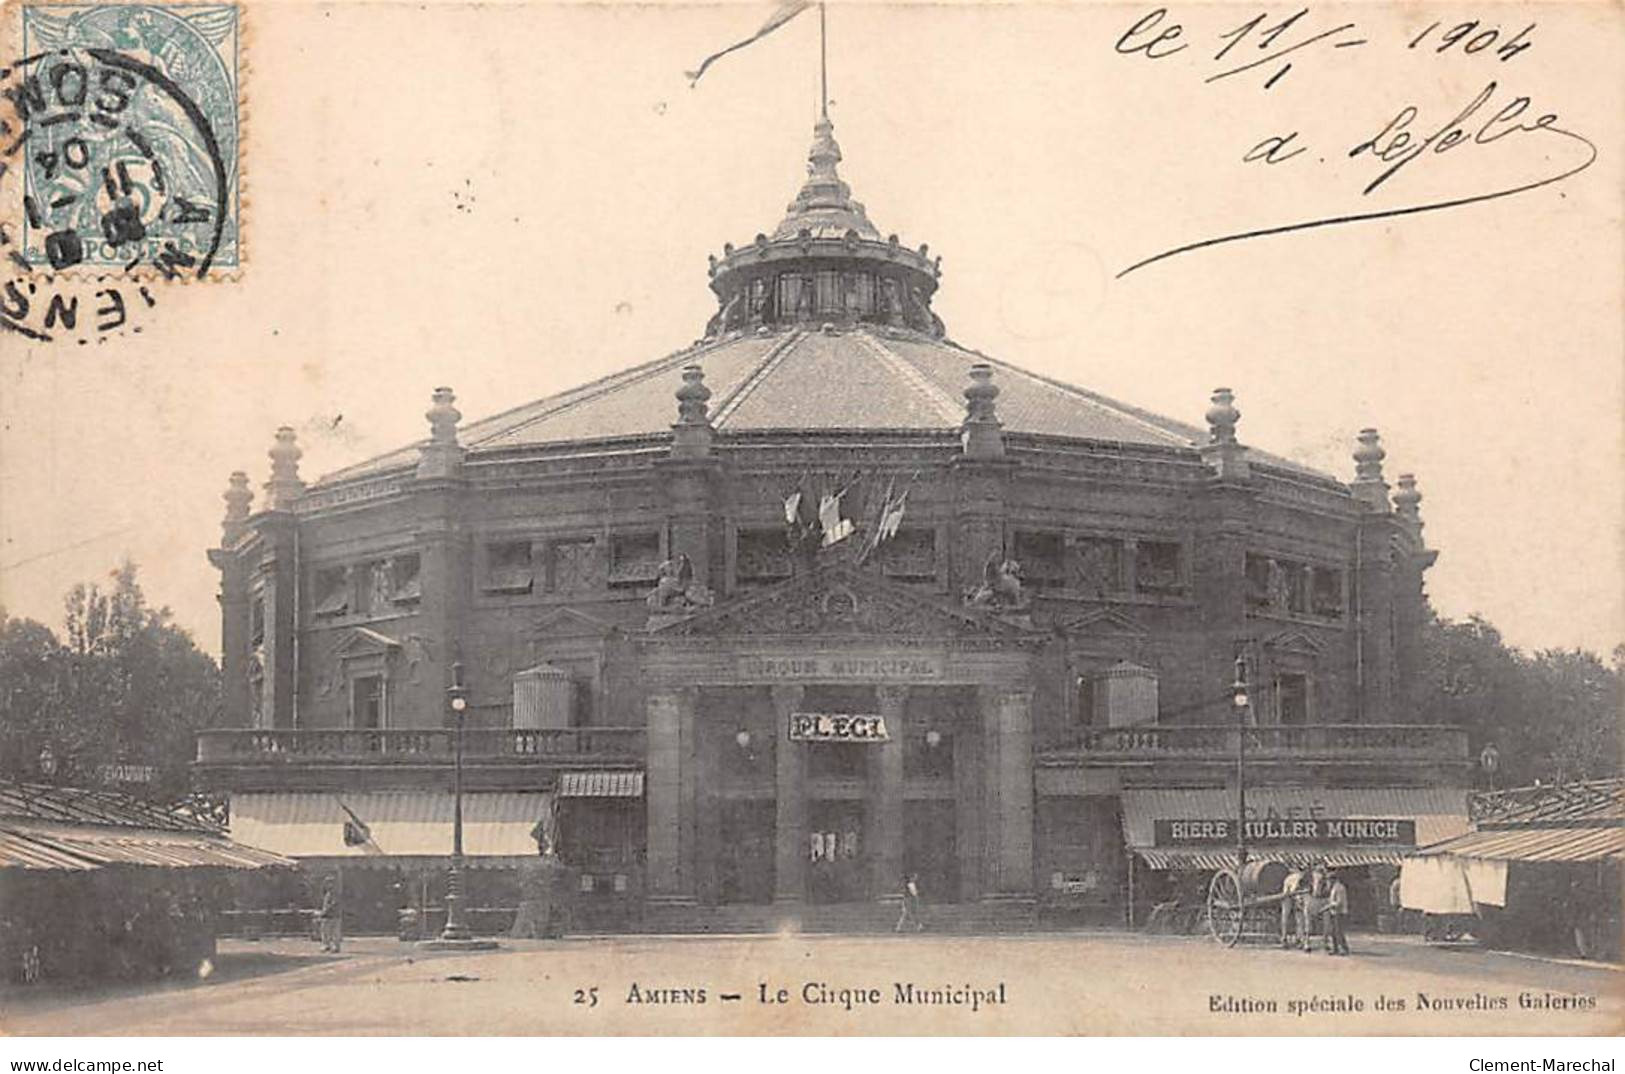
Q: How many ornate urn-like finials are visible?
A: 8